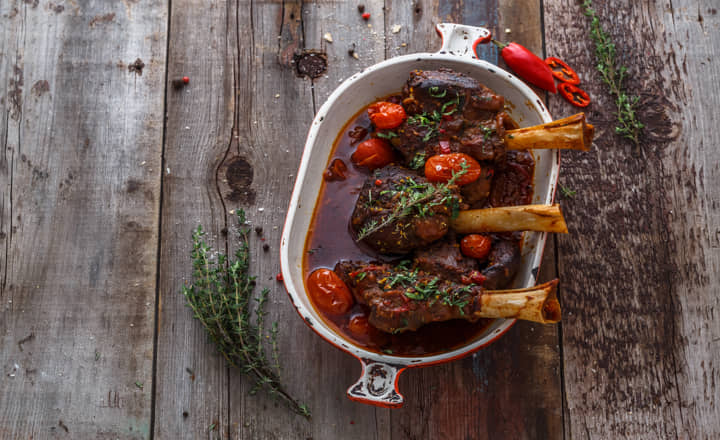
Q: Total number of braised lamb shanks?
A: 3